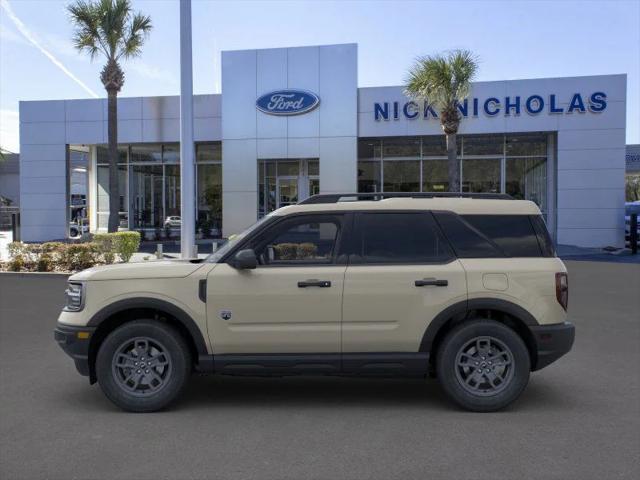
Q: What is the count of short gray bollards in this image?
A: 3